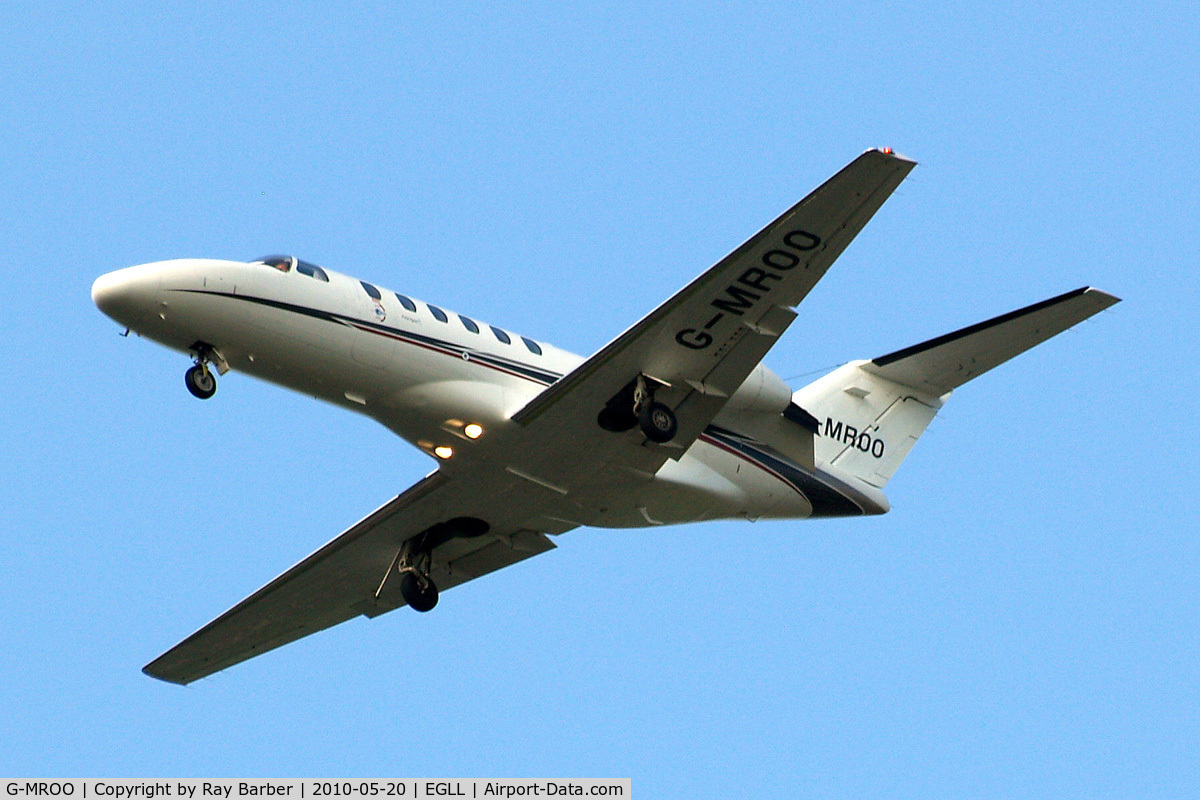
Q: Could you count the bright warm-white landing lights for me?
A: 2